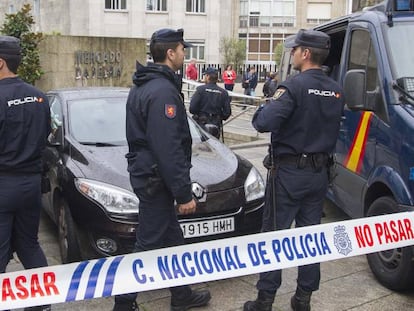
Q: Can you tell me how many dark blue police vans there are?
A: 1